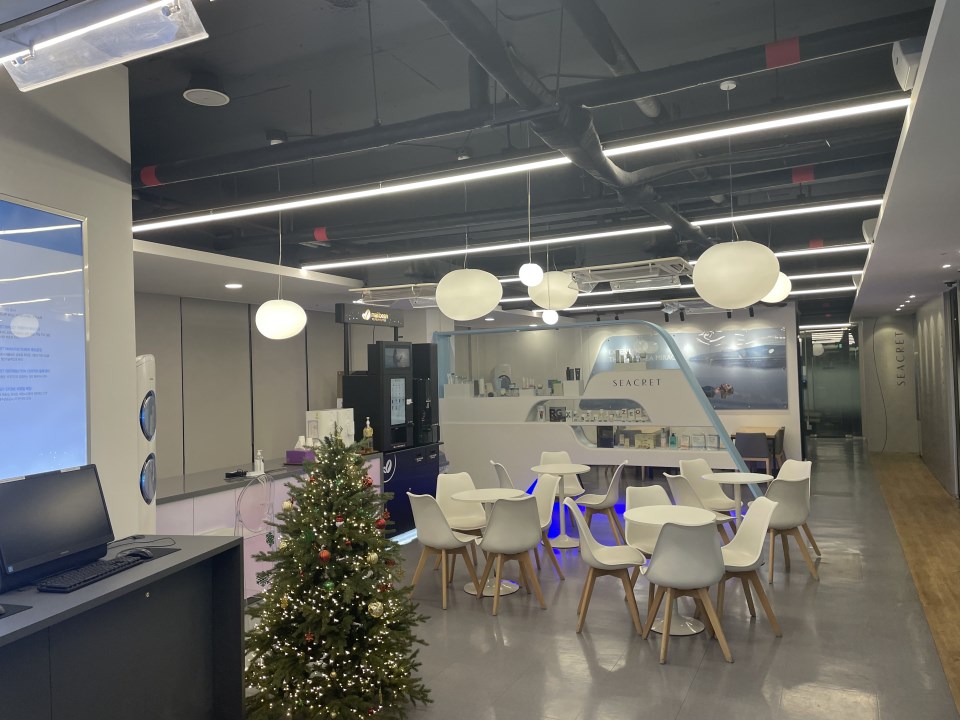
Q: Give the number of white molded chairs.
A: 15